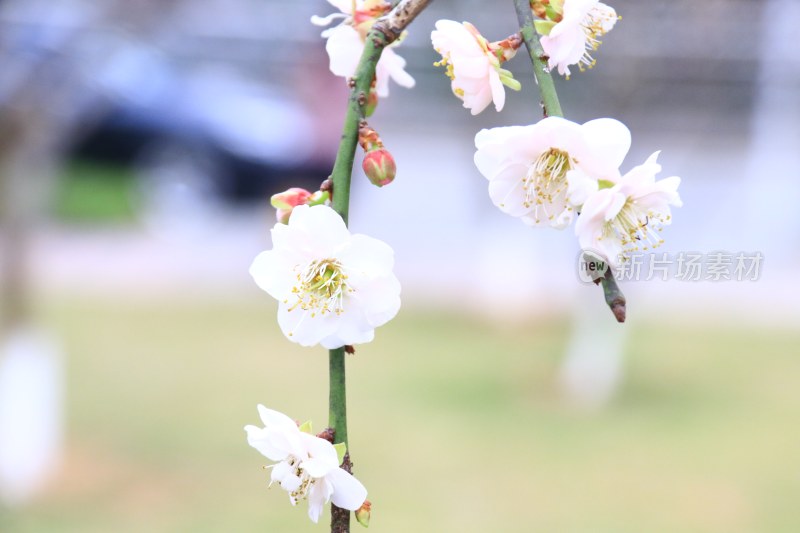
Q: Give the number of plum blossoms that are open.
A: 7